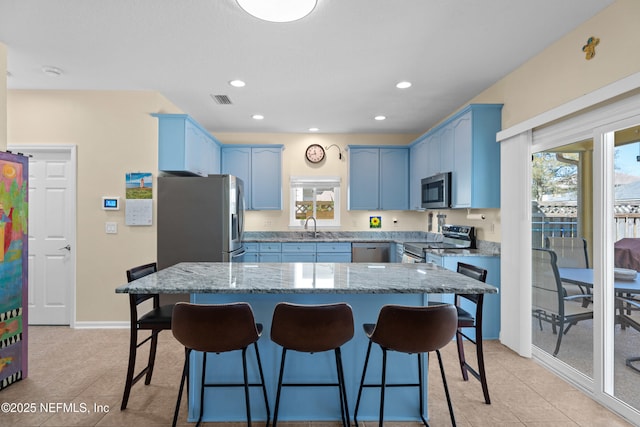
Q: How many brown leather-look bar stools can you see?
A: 3